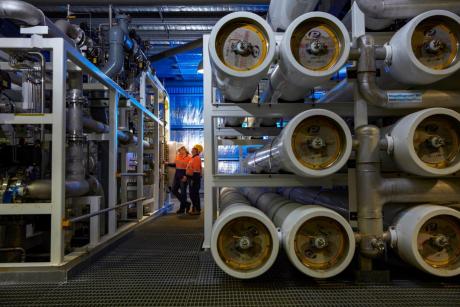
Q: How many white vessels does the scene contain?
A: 8